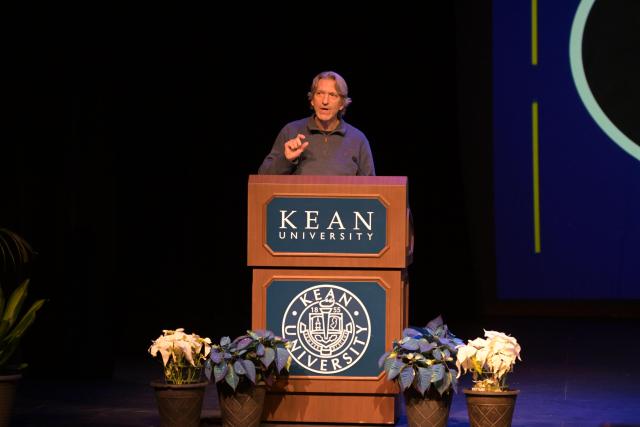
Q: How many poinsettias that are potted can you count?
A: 4